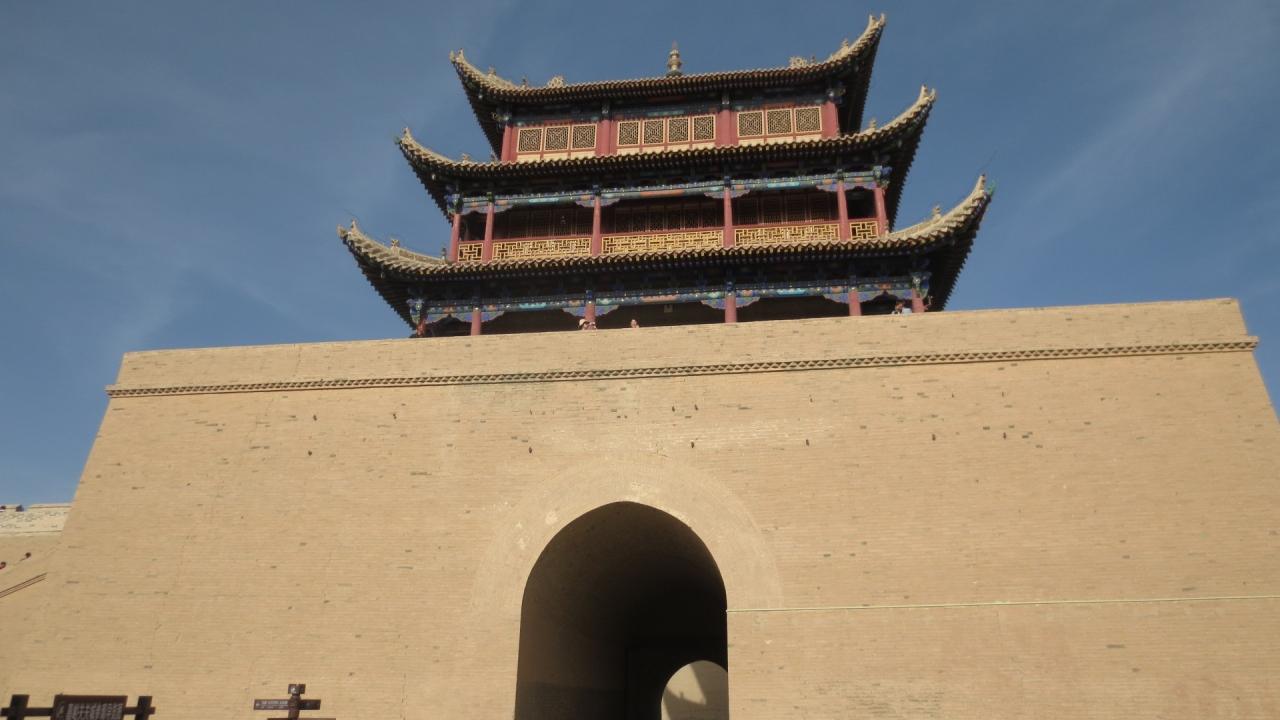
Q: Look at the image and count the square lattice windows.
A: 10